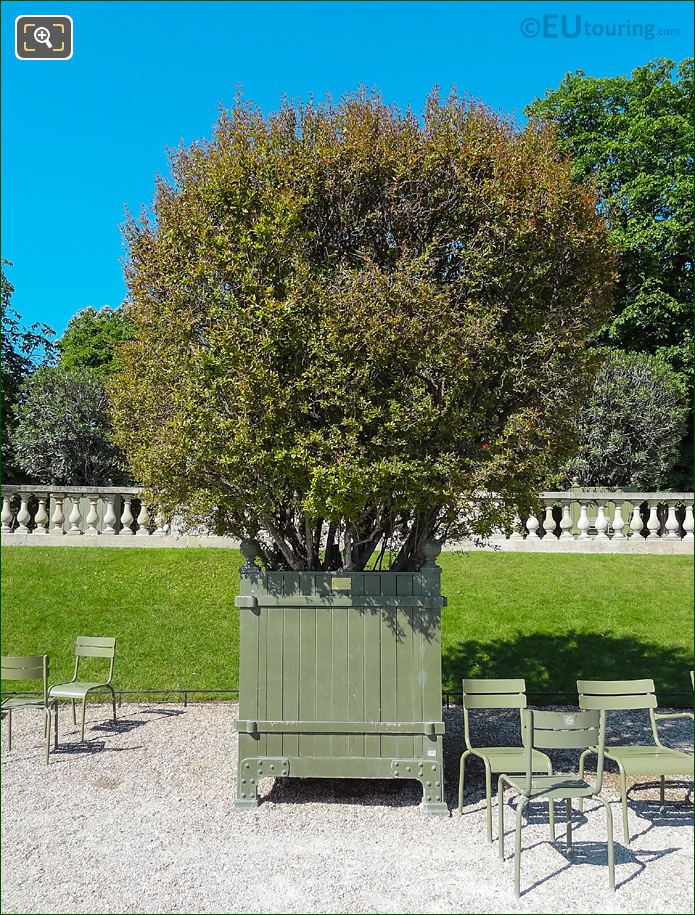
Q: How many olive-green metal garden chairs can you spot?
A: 5